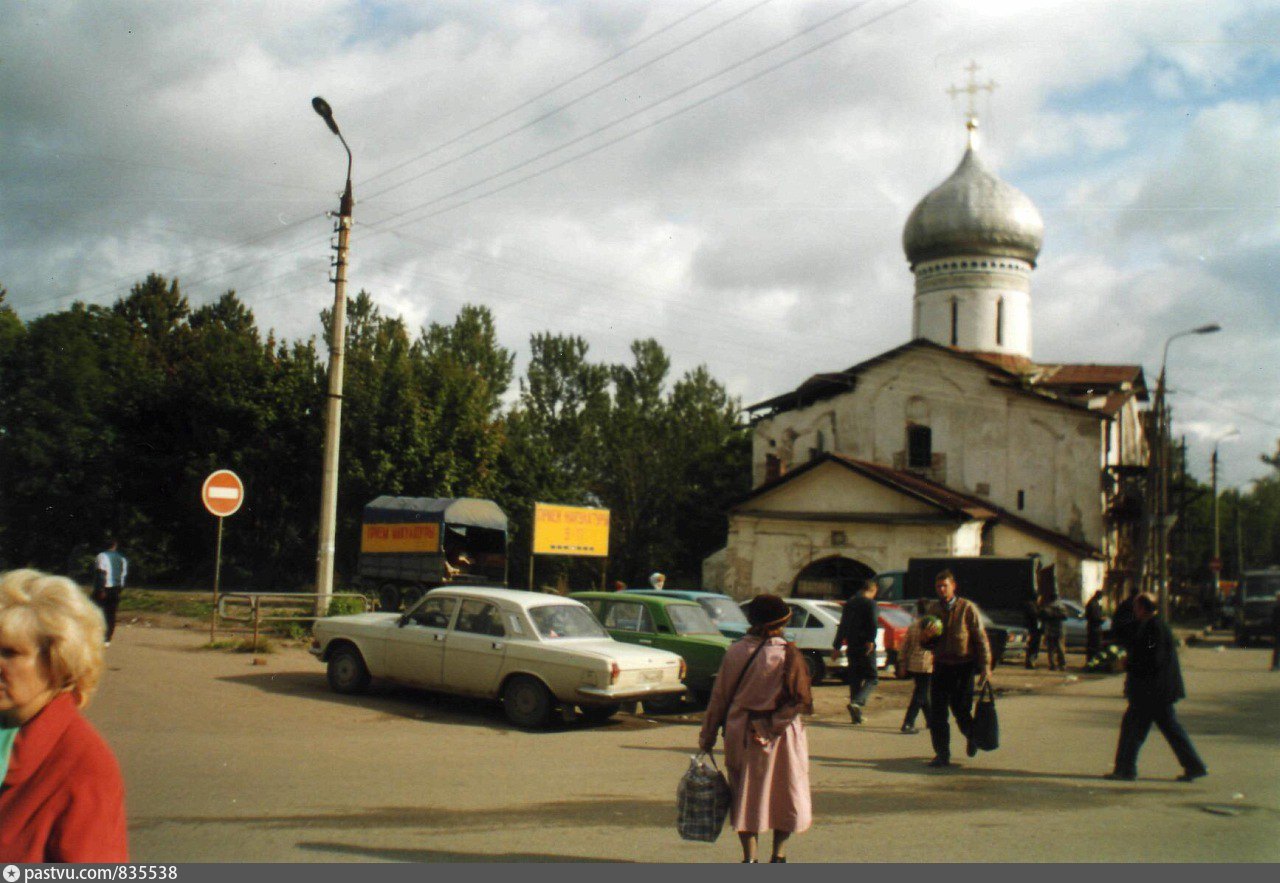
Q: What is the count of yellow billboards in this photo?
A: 2